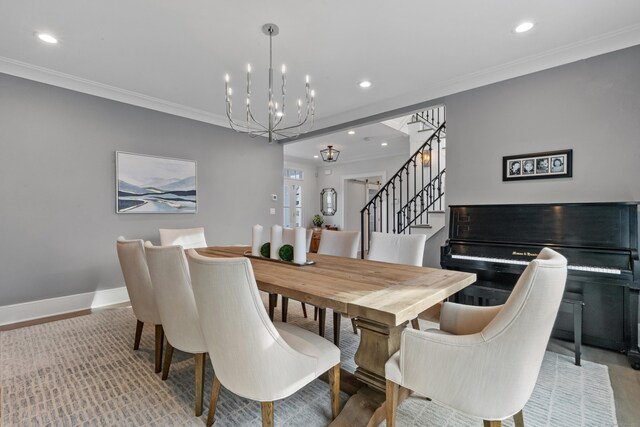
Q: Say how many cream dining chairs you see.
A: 8